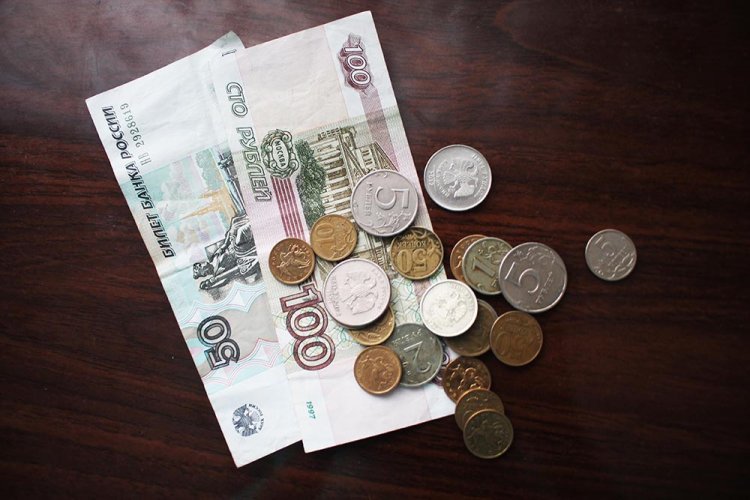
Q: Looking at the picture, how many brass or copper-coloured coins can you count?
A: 11